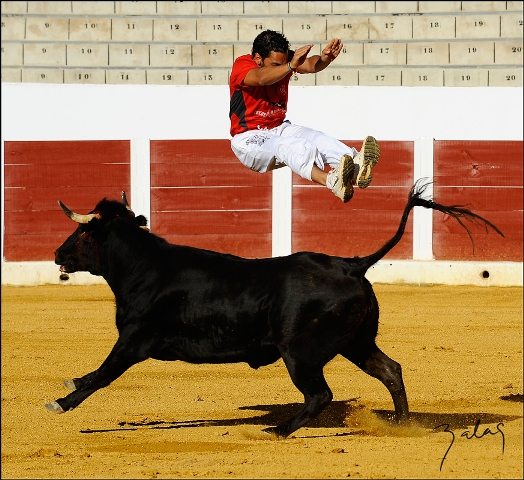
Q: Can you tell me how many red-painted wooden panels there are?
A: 4